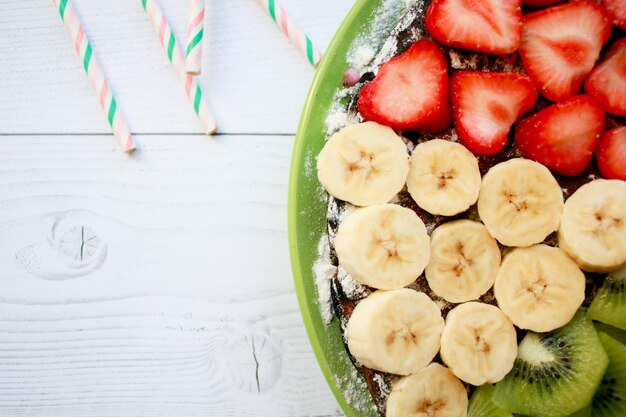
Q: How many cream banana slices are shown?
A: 10